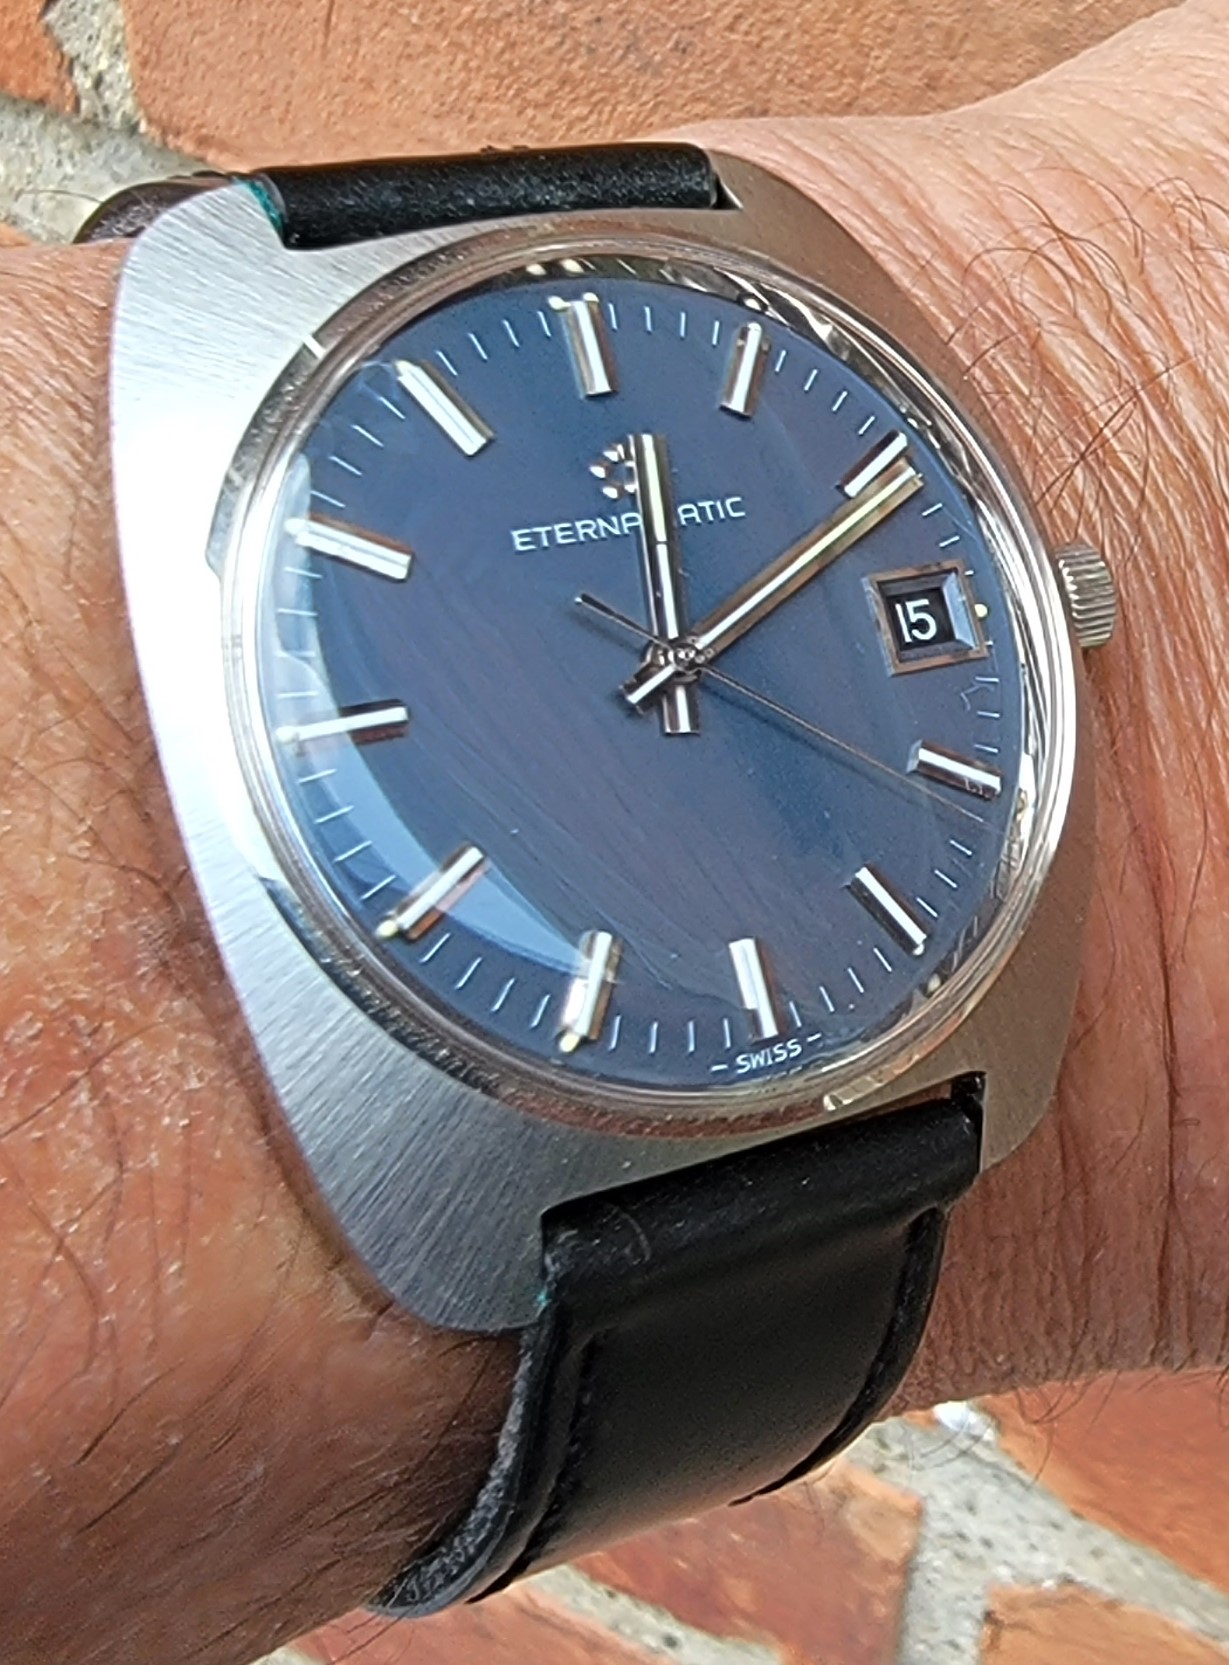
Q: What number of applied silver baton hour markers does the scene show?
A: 11